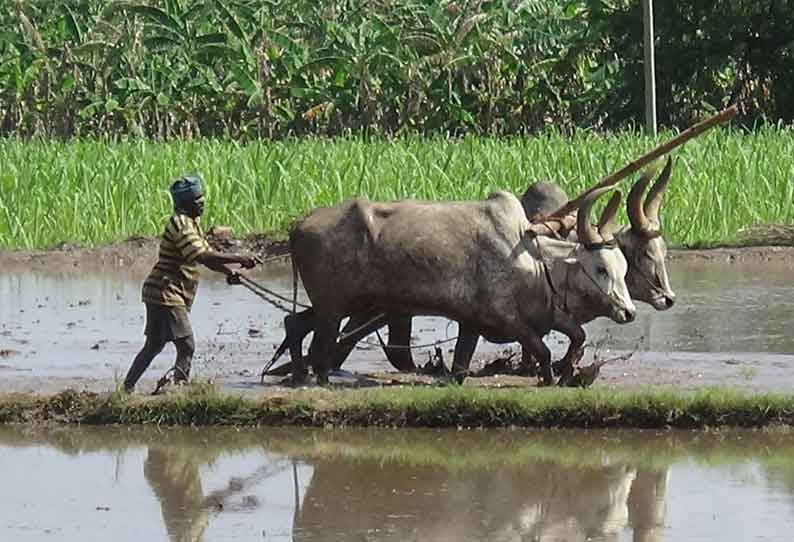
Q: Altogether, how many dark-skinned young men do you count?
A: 1